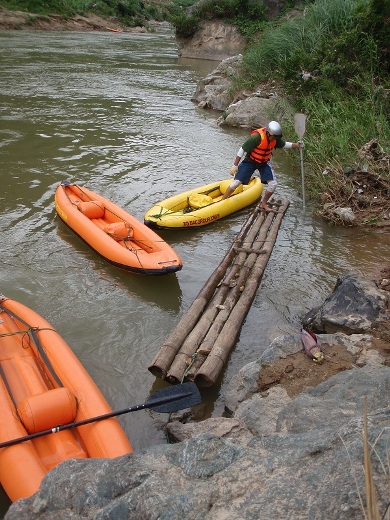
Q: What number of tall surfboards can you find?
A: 0